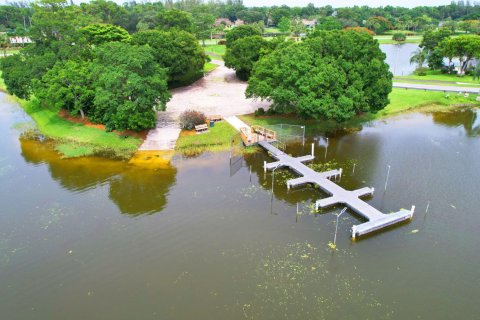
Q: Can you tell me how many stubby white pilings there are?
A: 8